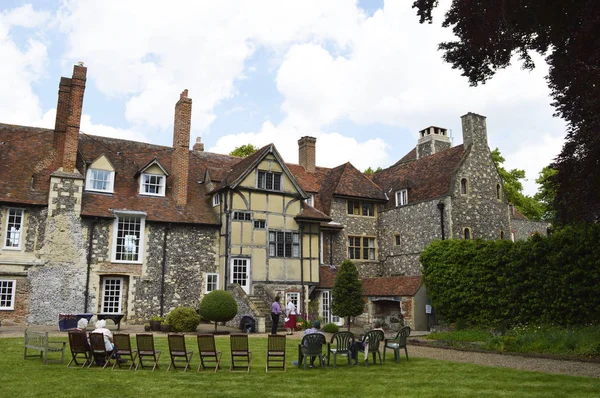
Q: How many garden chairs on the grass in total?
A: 12